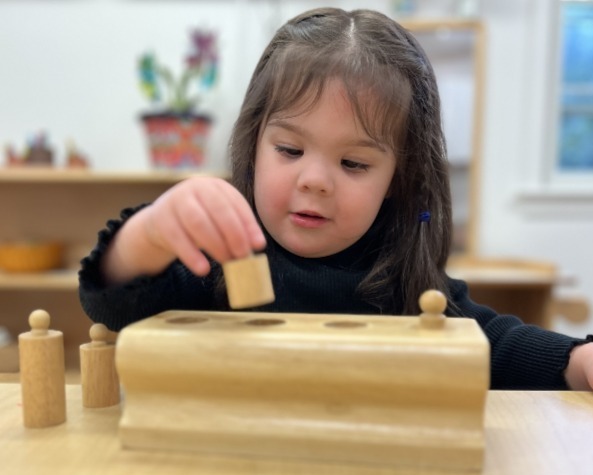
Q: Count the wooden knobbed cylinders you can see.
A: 4